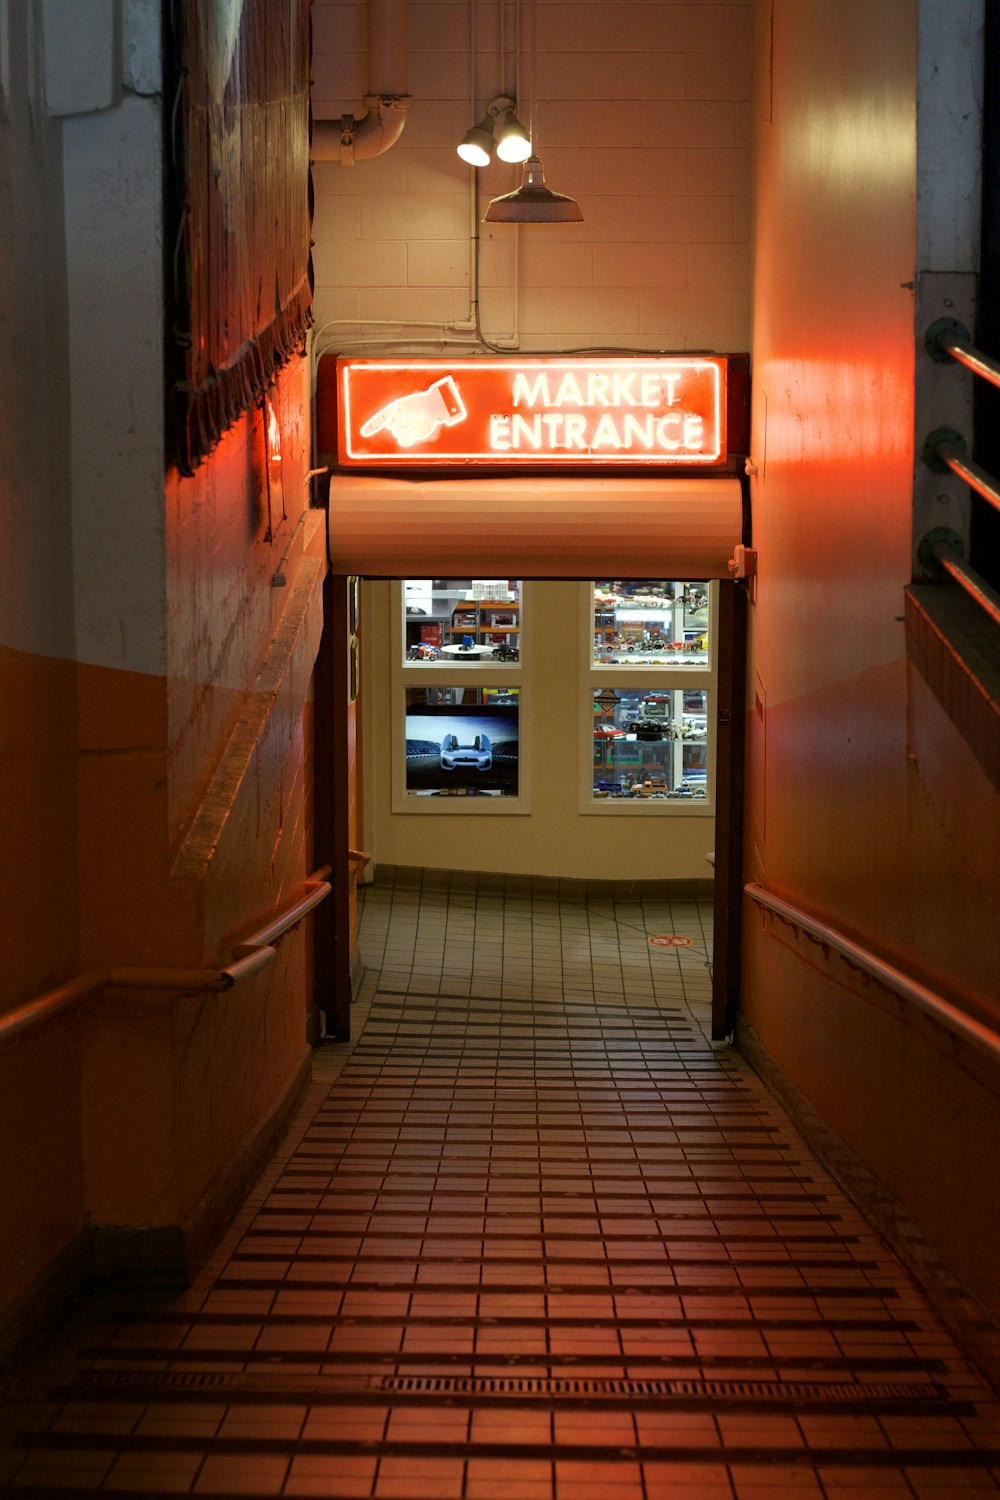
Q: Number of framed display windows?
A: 4